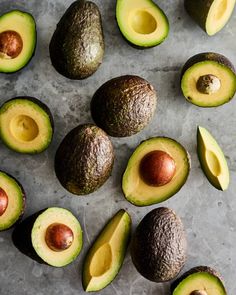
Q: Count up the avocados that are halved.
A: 9